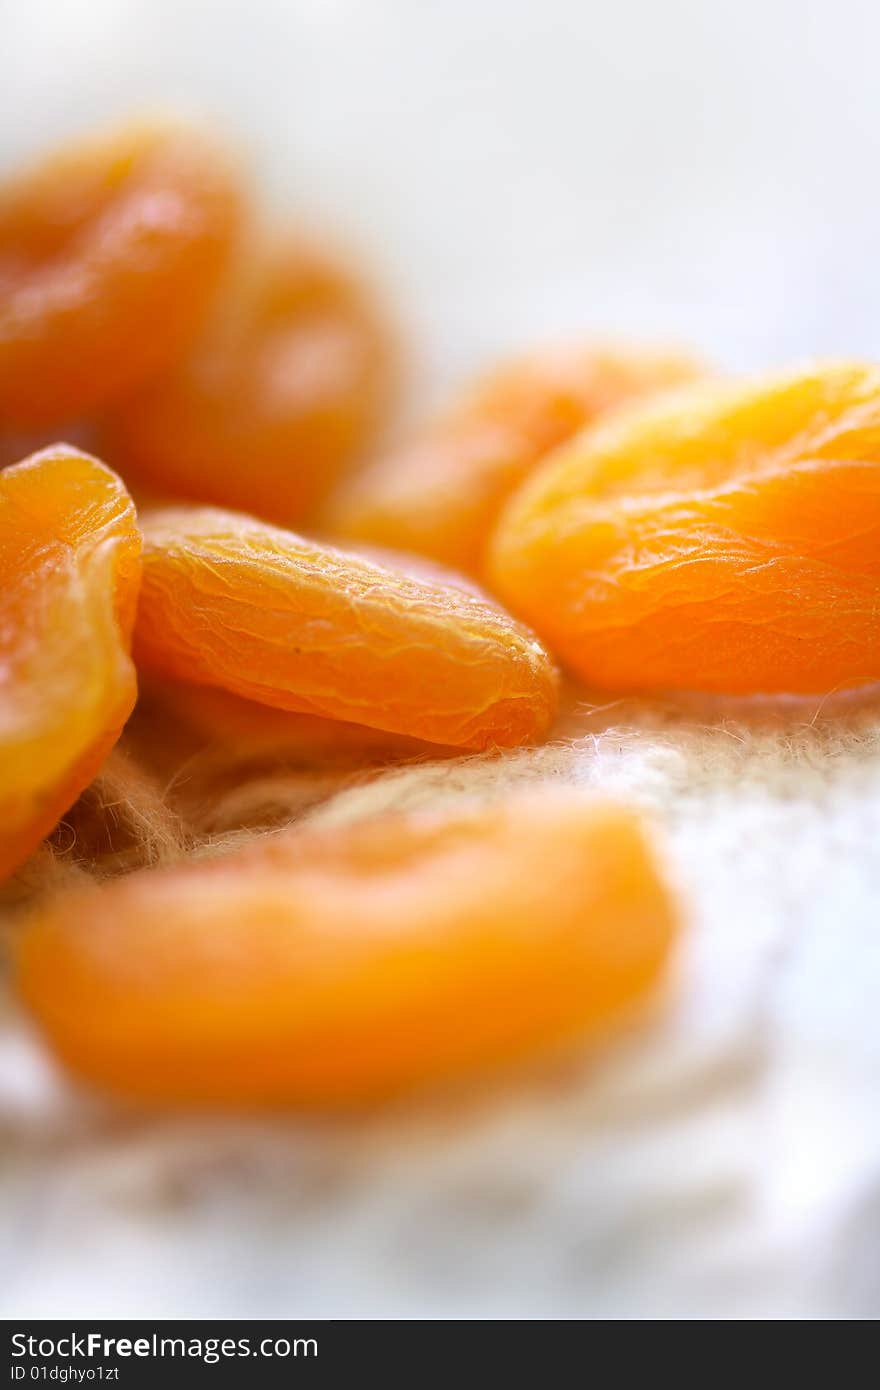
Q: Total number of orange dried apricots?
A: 7